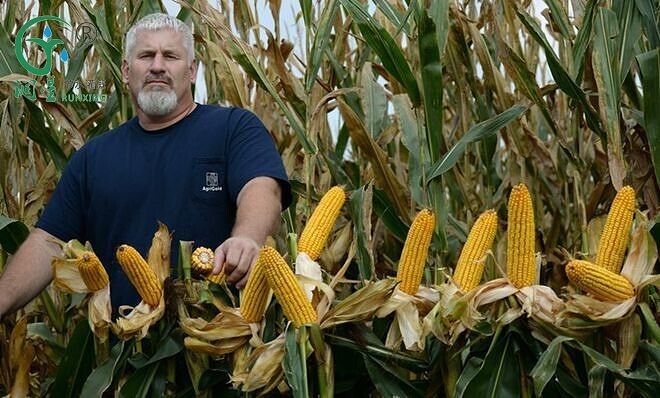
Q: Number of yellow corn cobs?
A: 11